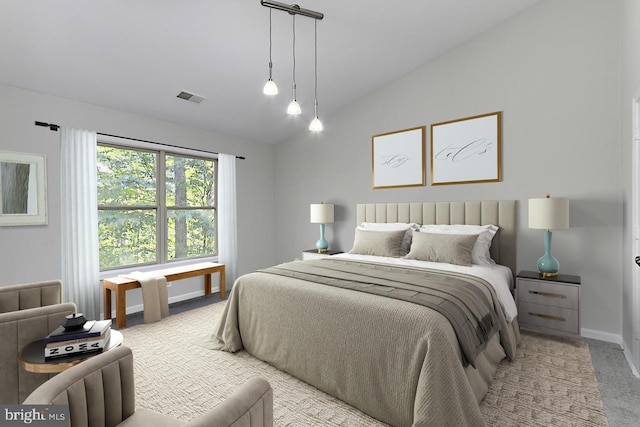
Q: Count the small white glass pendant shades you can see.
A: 3